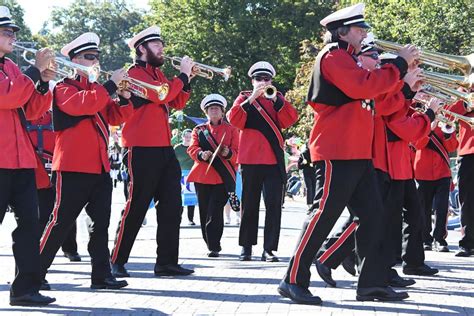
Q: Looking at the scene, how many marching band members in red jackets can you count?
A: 11